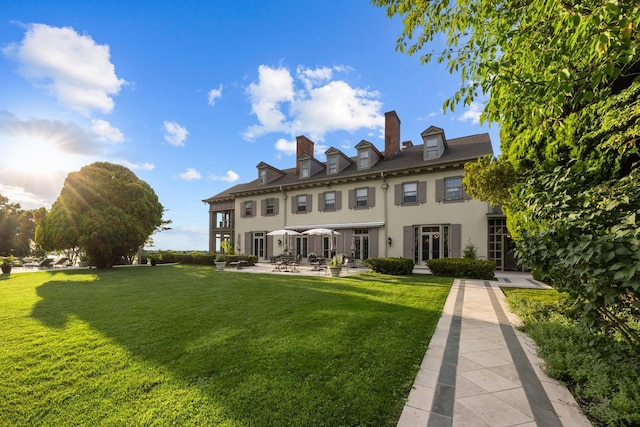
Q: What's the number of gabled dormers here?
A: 5